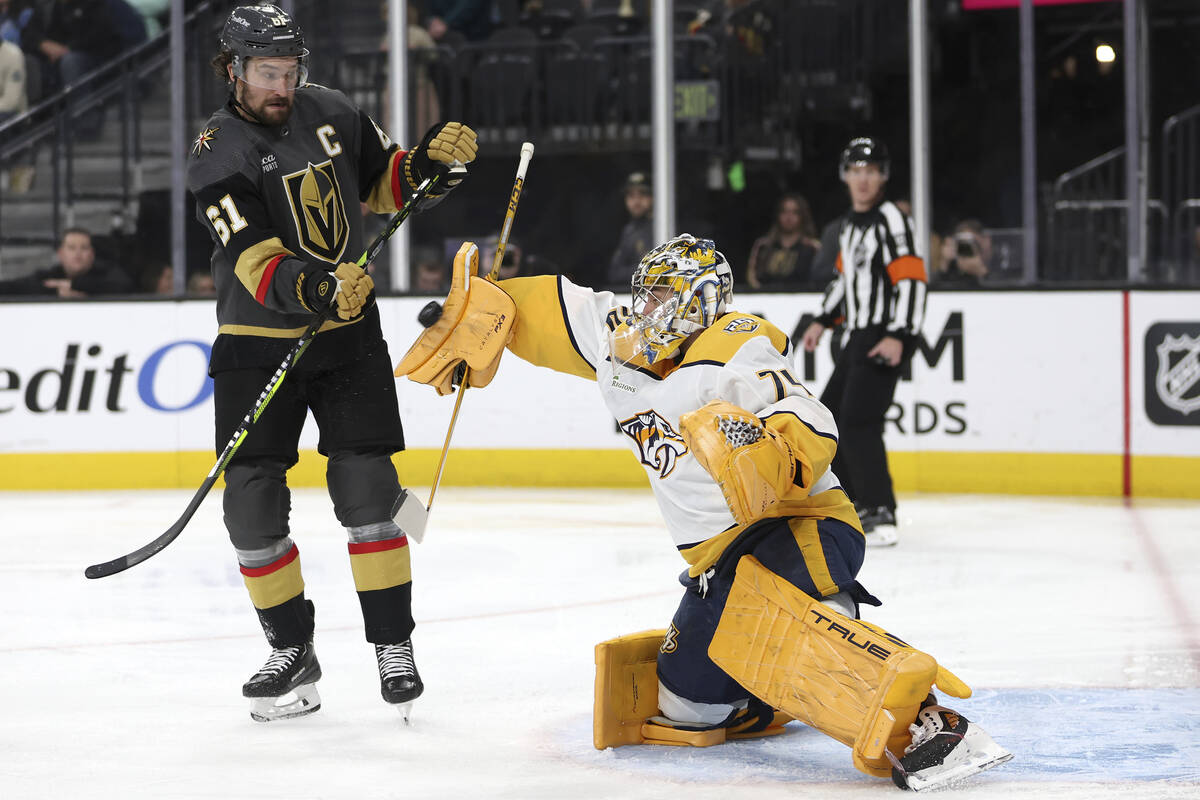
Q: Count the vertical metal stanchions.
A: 6